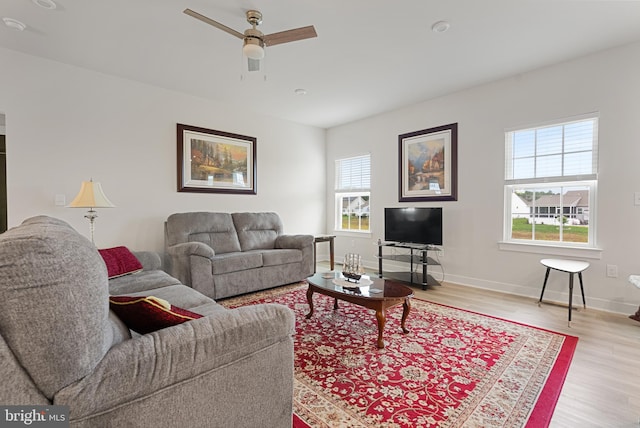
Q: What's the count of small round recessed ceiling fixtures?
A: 4